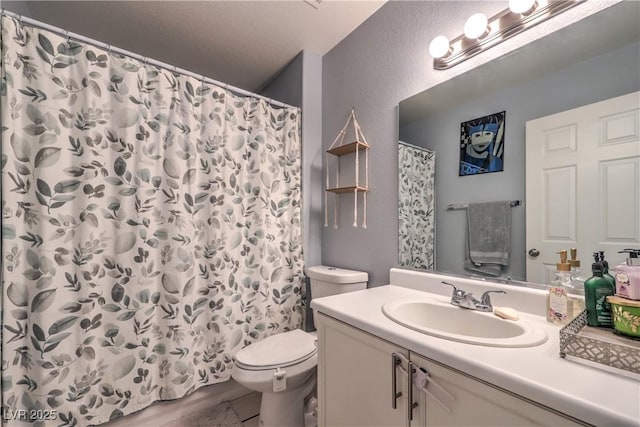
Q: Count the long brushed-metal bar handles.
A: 2